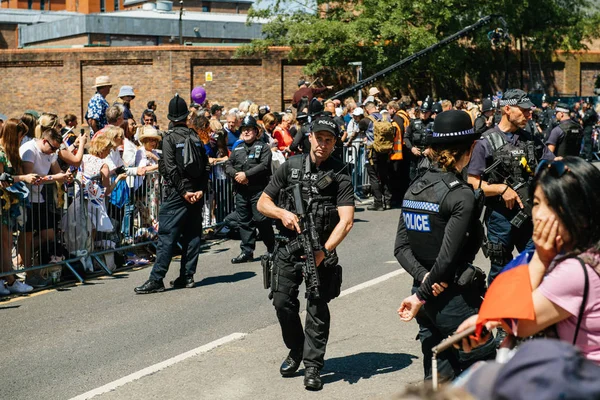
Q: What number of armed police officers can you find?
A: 2